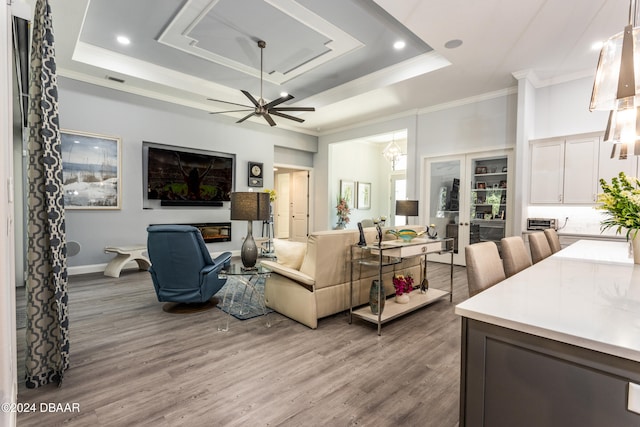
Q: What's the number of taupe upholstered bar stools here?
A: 4